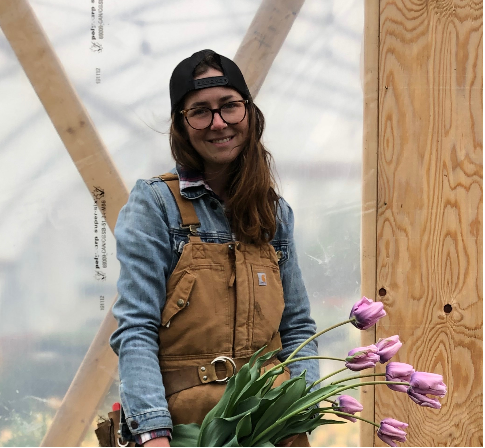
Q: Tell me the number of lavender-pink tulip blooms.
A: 7